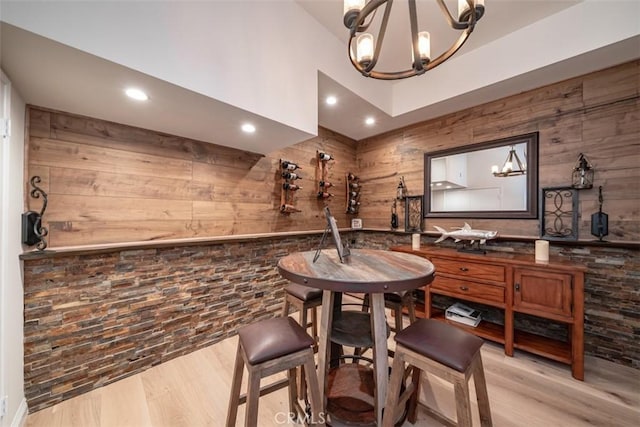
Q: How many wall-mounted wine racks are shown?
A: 3